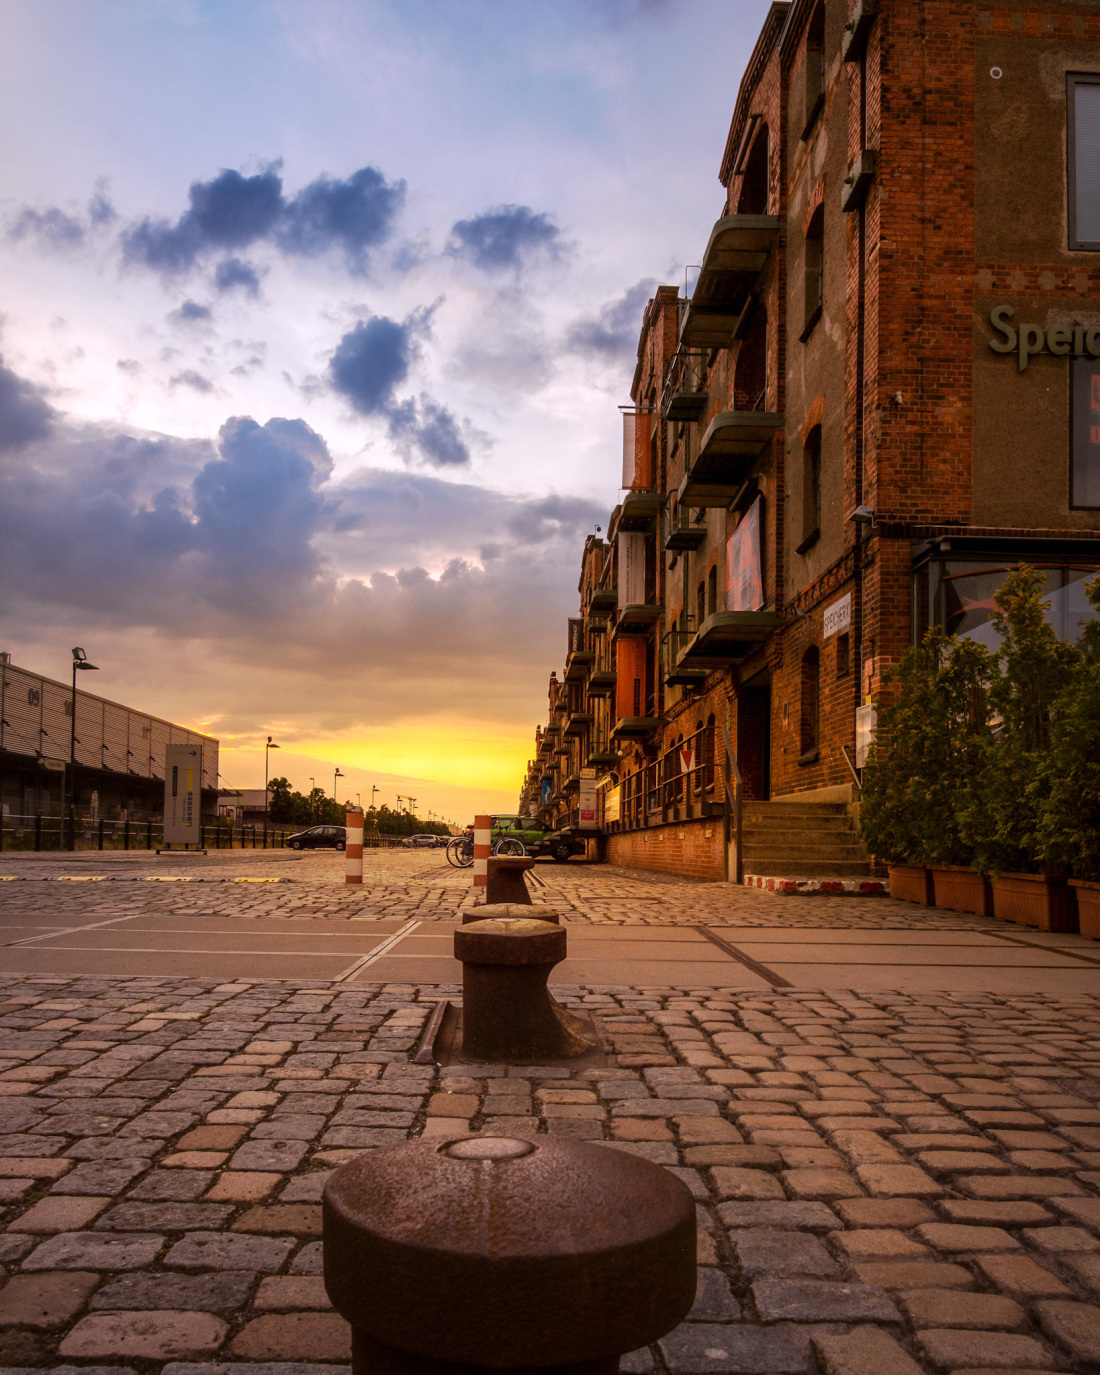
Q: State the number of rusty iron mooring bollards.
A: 4